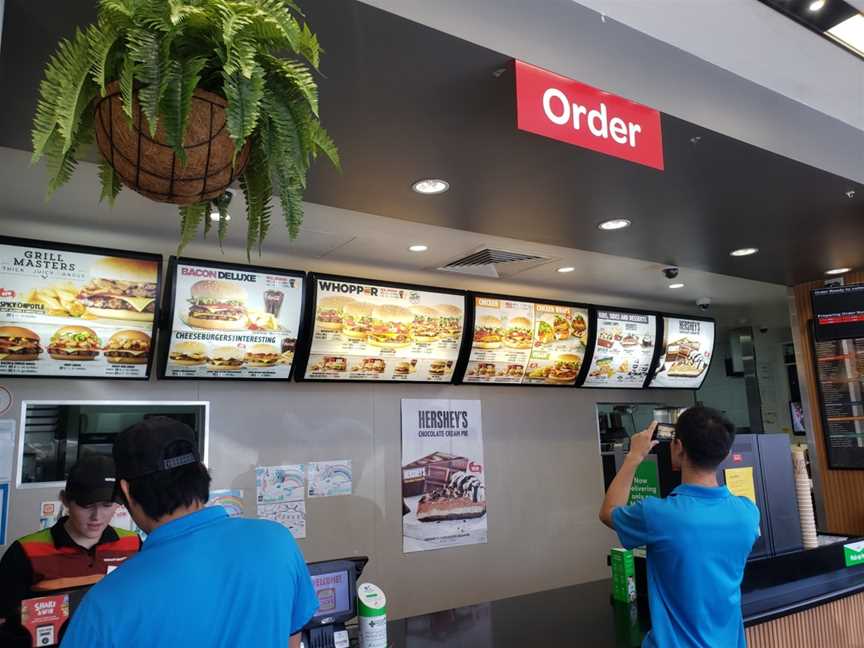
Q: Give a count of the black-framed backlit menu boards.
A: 6